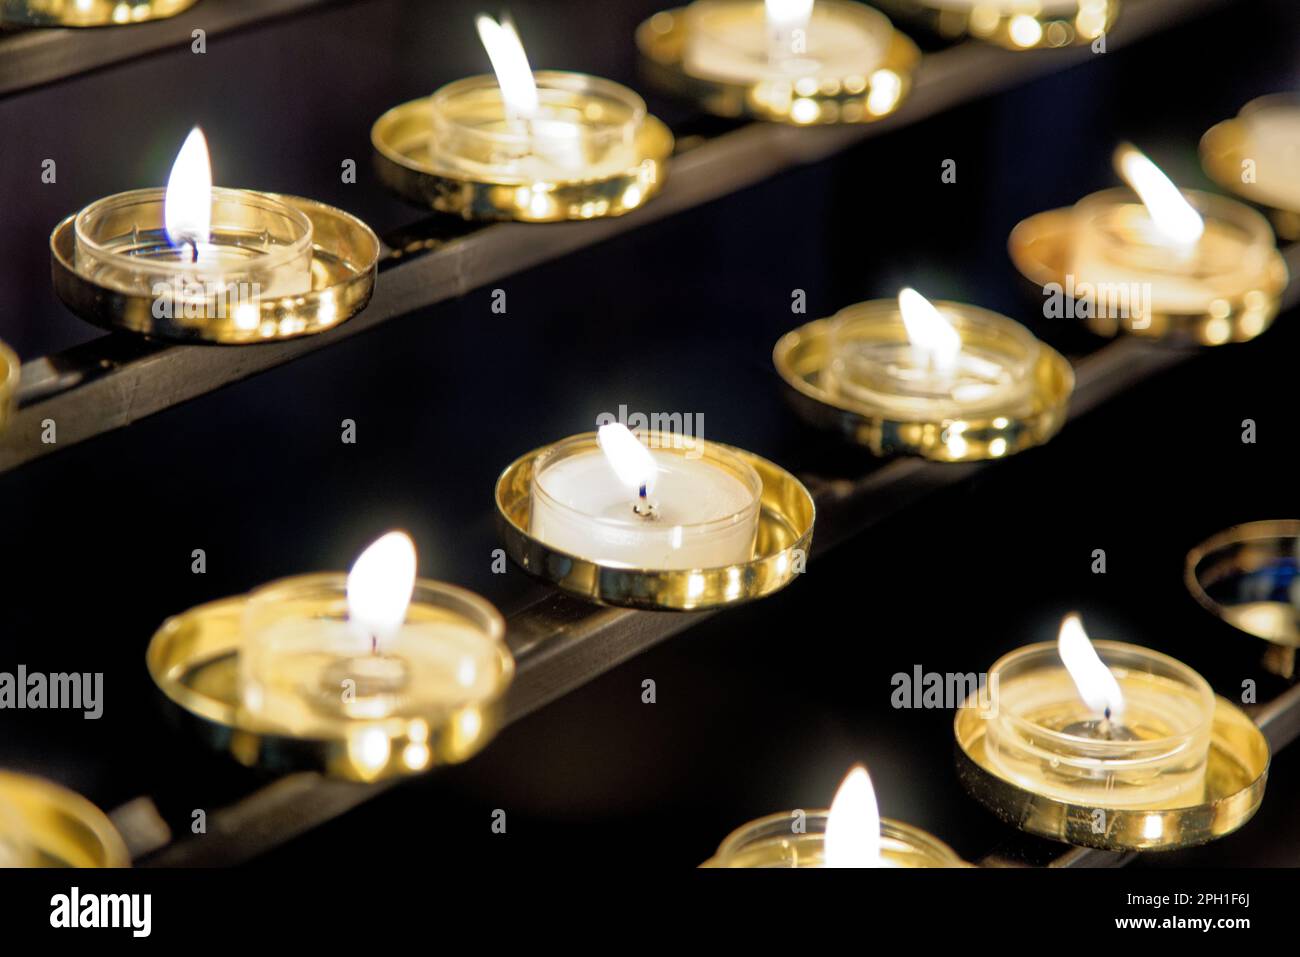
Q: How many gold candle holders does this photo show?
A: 15